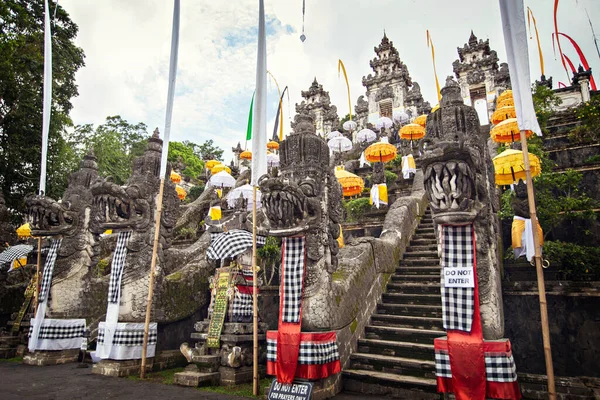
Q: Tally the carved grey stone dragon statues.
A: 4